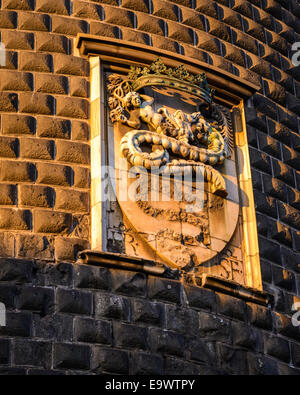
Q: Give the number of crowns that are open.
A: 1